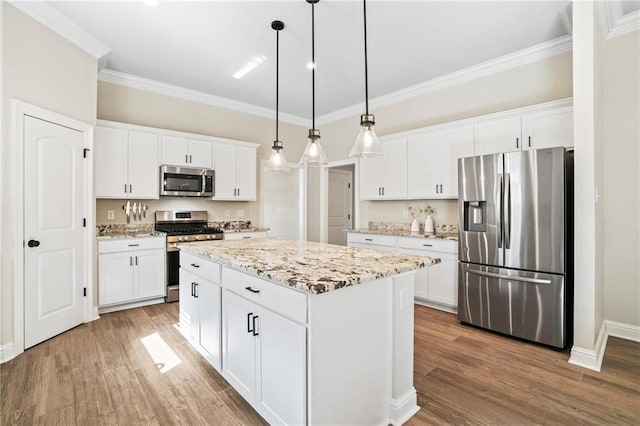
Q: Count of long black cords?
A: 3